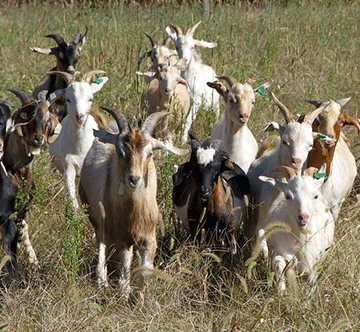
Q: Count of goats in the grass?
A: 13